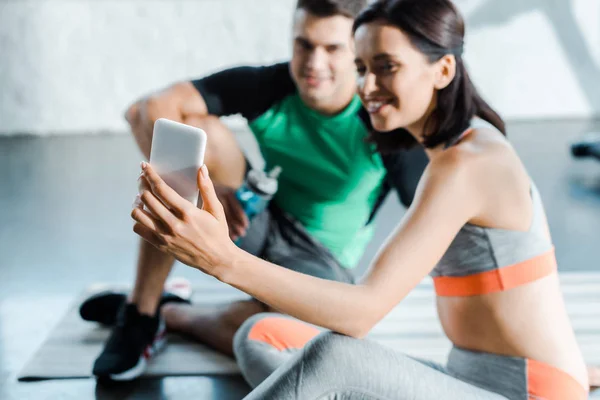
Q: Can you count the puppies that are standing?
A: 0